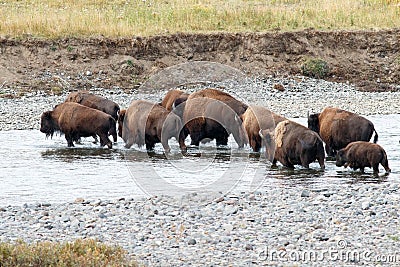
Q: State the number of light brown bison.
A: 1